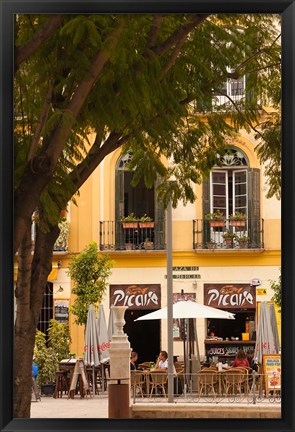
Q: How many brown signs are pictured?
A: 2